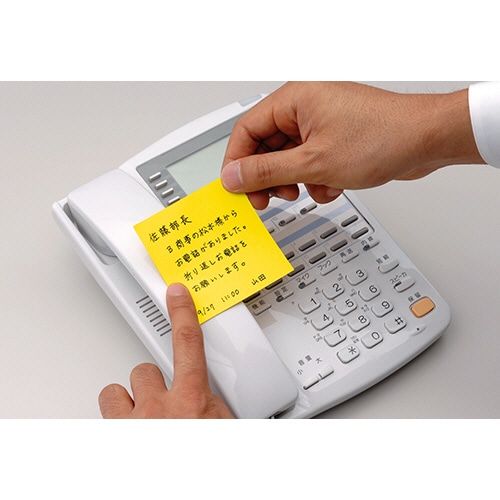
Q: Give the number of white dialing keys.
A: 12